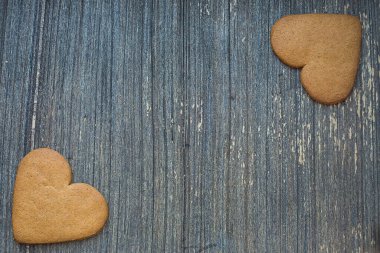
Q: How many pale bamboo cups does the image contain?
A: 0